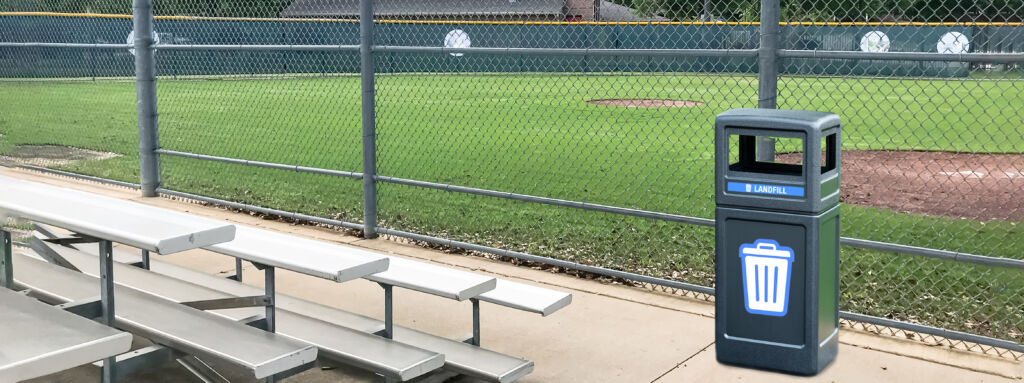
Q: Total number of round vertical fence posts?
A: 3